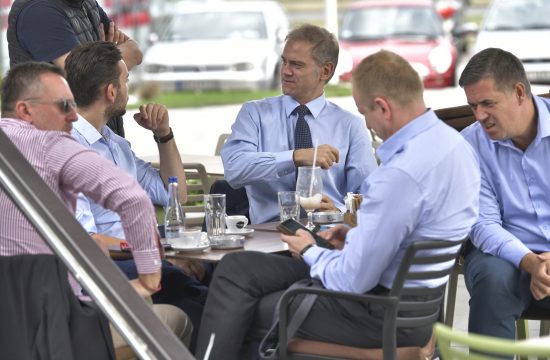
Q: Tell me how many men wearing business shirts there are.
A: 5